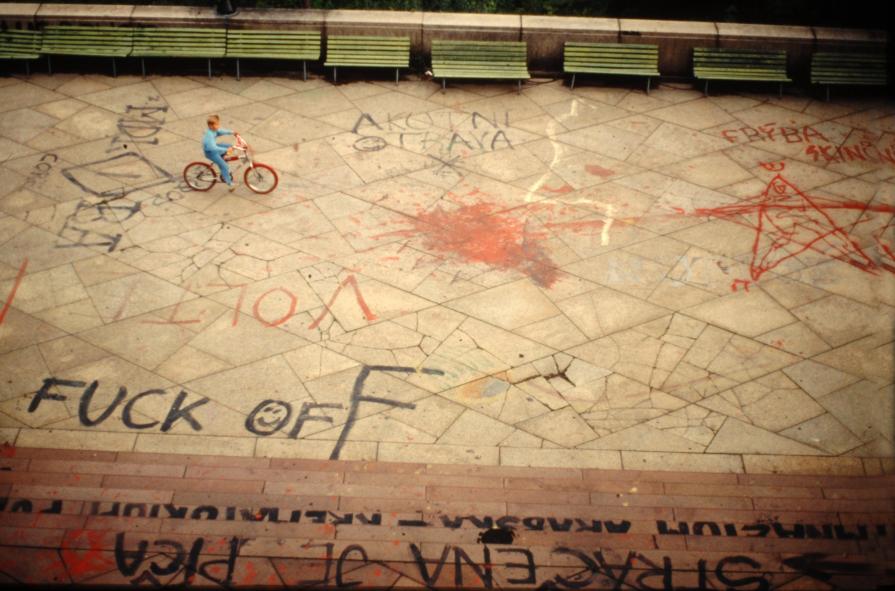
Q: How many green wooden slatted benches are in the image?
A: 9